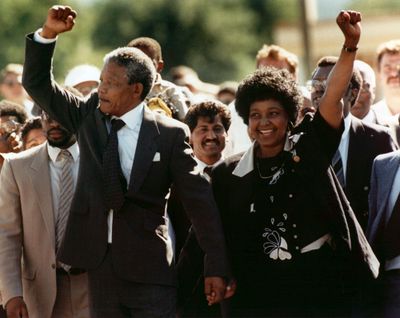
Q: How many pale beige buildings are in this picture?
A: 1